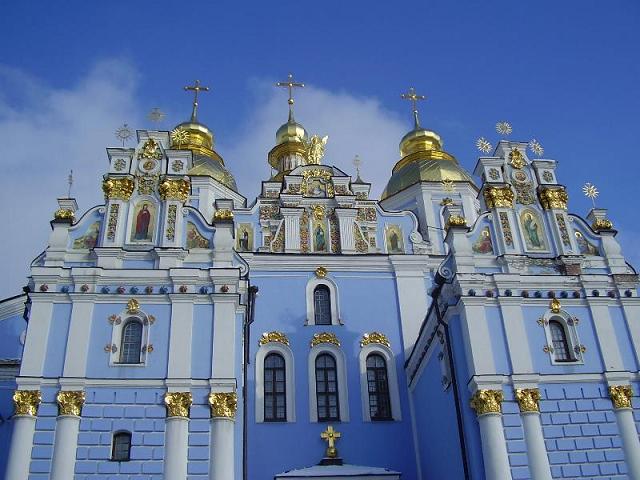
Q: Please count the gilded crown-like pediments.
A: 3